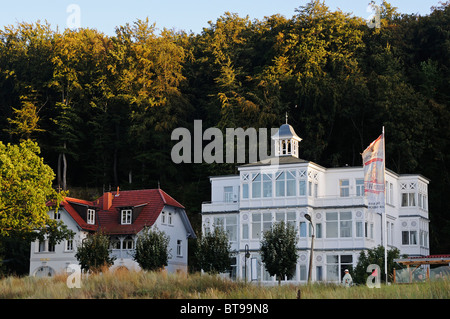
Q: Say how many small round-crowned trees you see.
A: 4